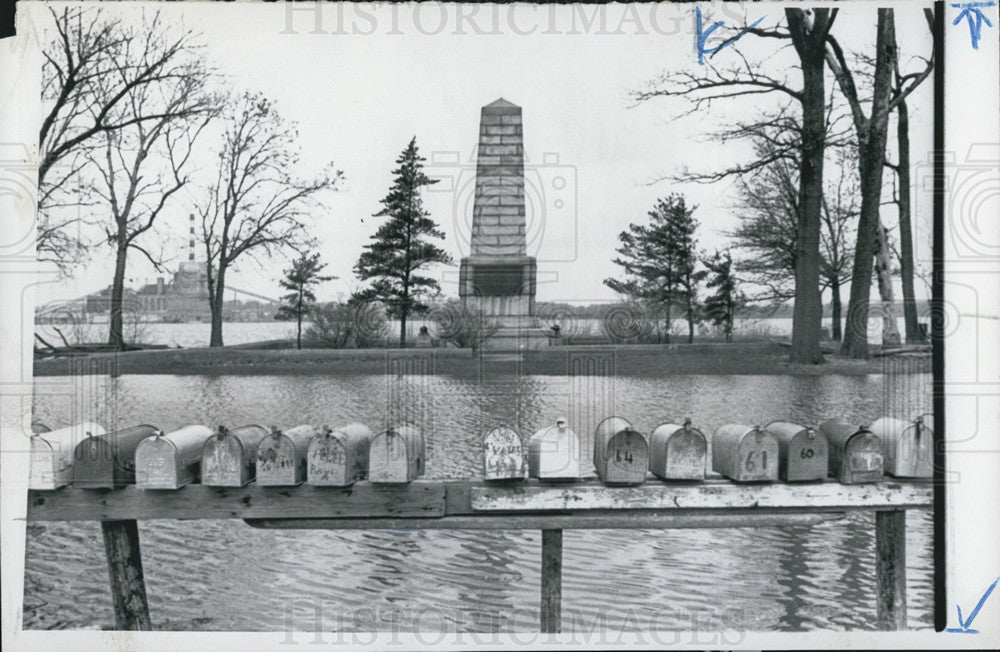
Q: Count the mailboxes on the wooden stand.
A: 15